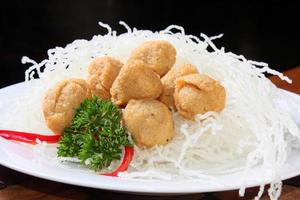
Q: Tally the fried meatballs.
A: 7